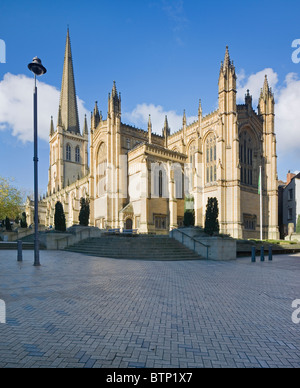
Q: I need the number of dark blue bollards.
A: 4